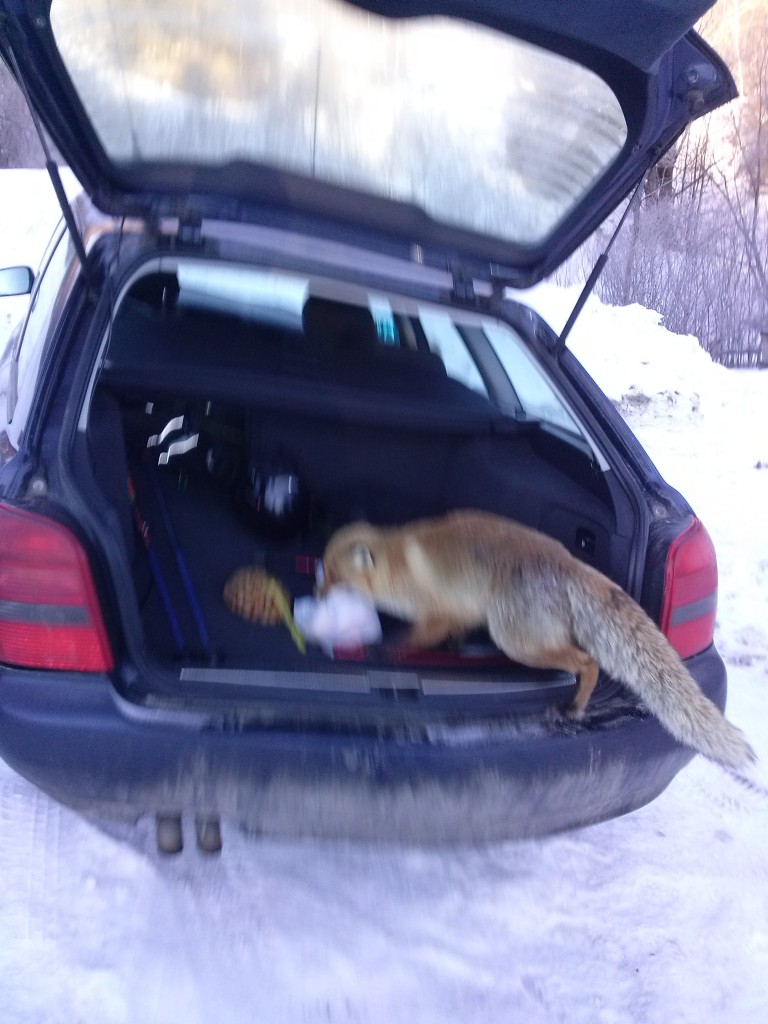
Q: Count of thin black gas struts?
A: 2